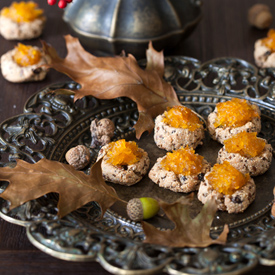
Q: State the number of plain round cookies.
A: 0